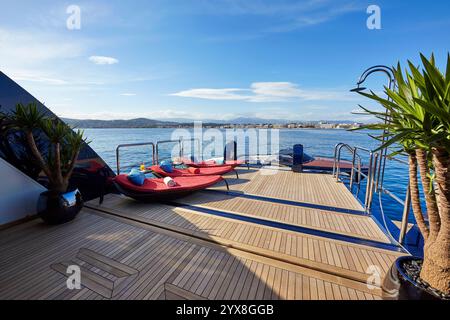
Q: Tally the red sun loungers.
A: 3